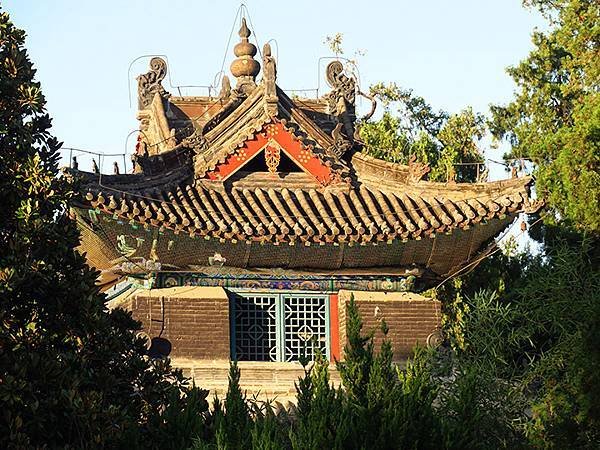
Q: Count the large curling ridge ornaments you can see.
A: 2